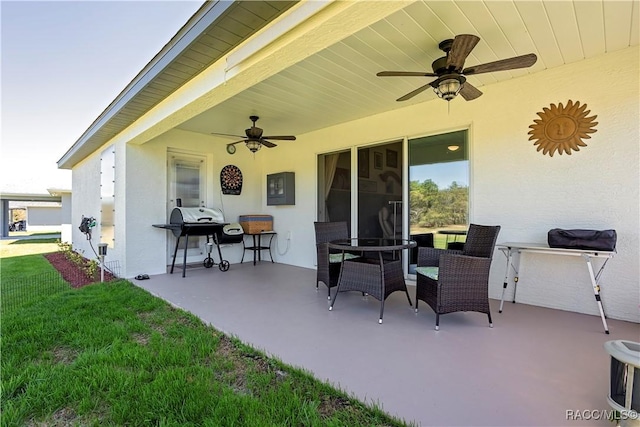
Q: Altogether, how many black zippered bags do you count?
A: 1